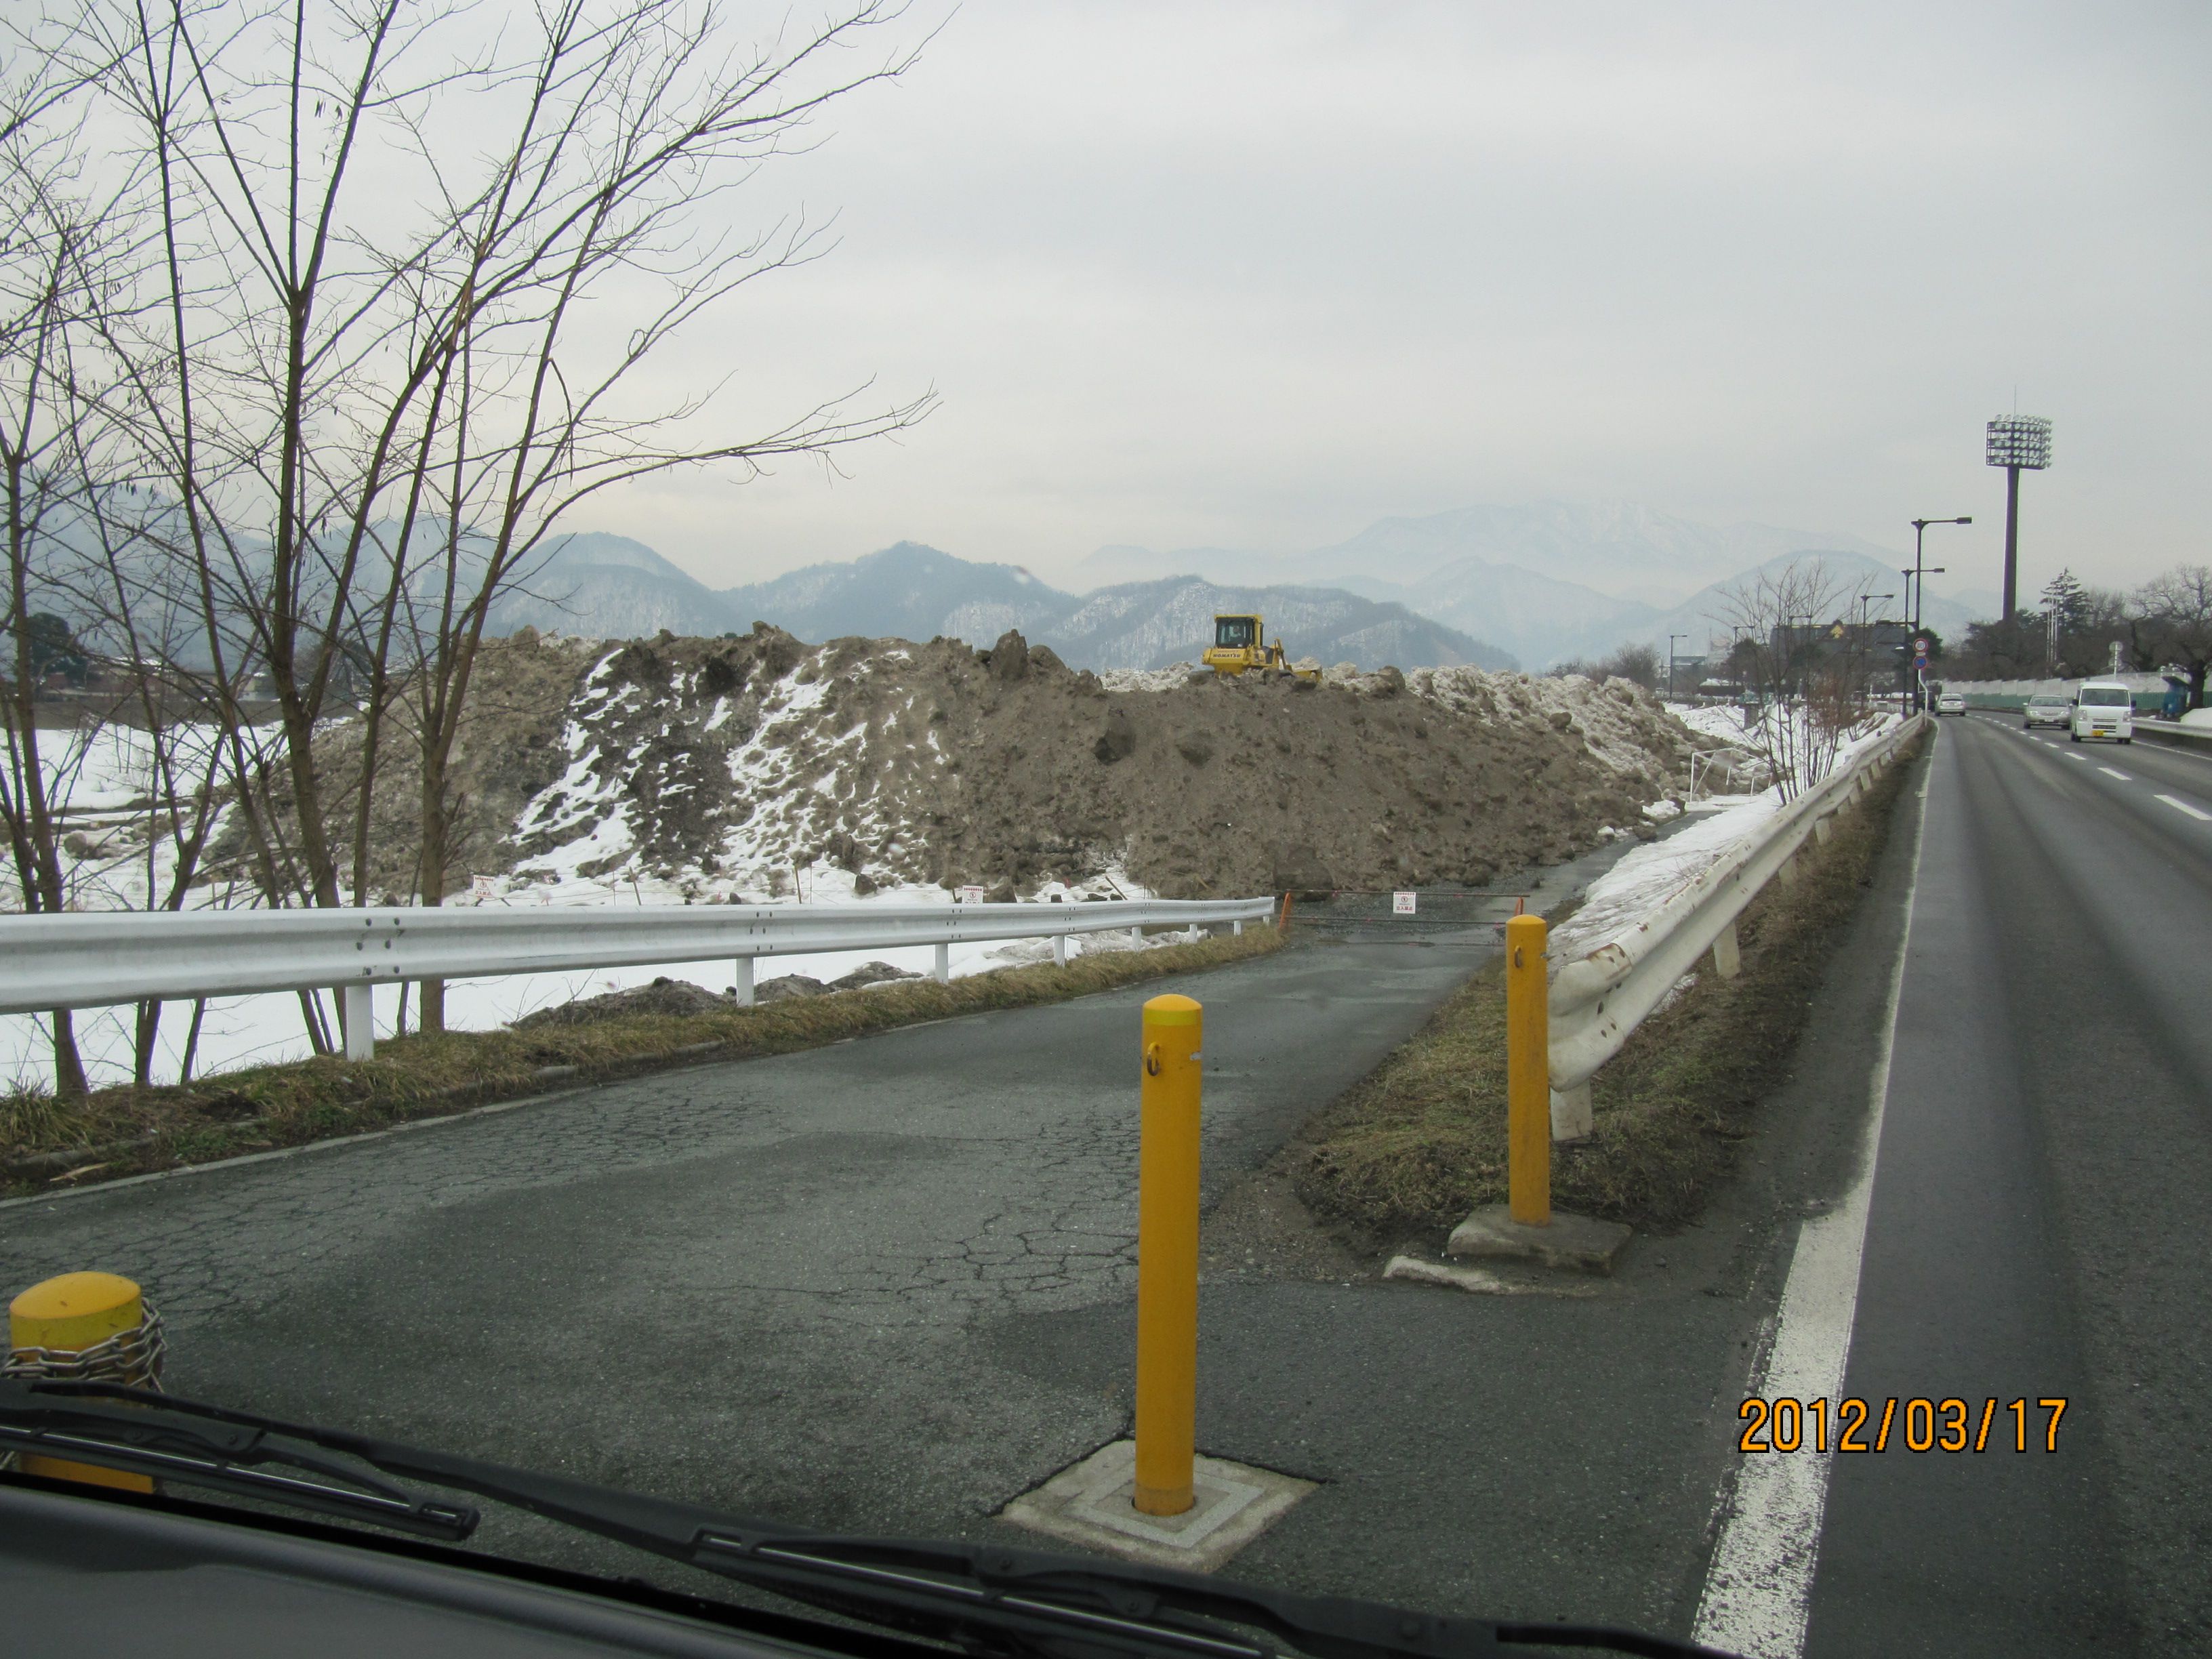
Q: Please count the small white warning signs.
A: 3